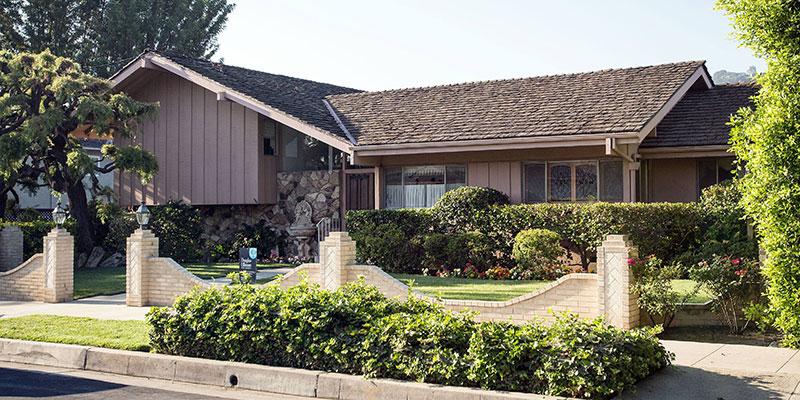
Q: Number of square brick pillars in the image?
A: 5